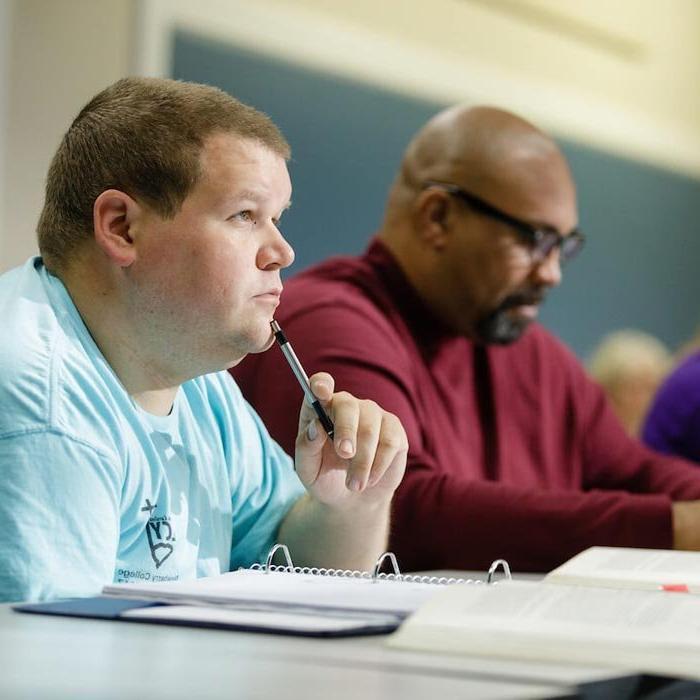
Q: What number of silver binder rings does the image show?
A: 3